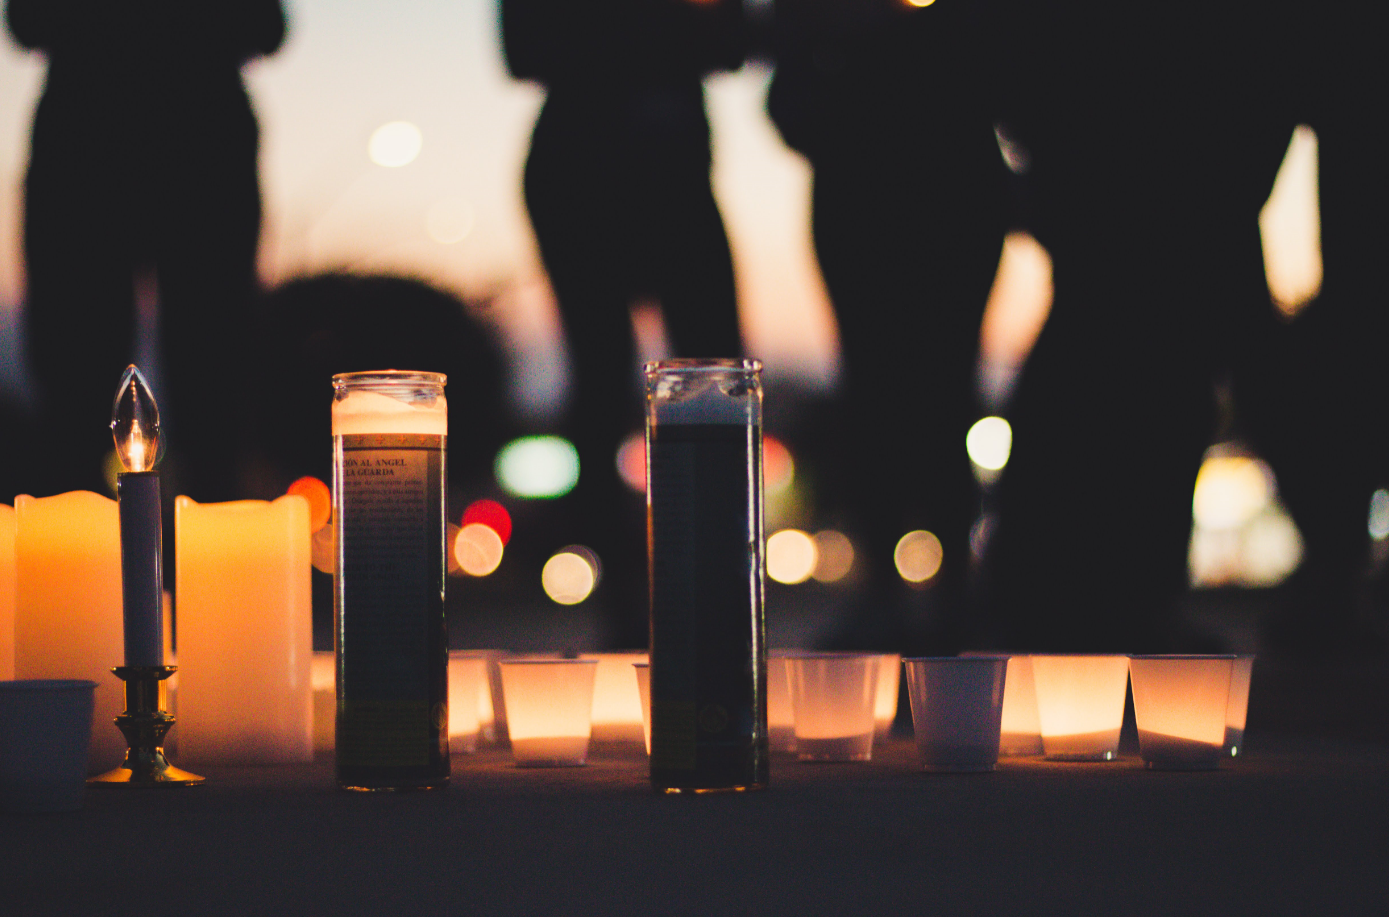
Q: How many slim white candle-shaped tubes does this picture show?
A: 1